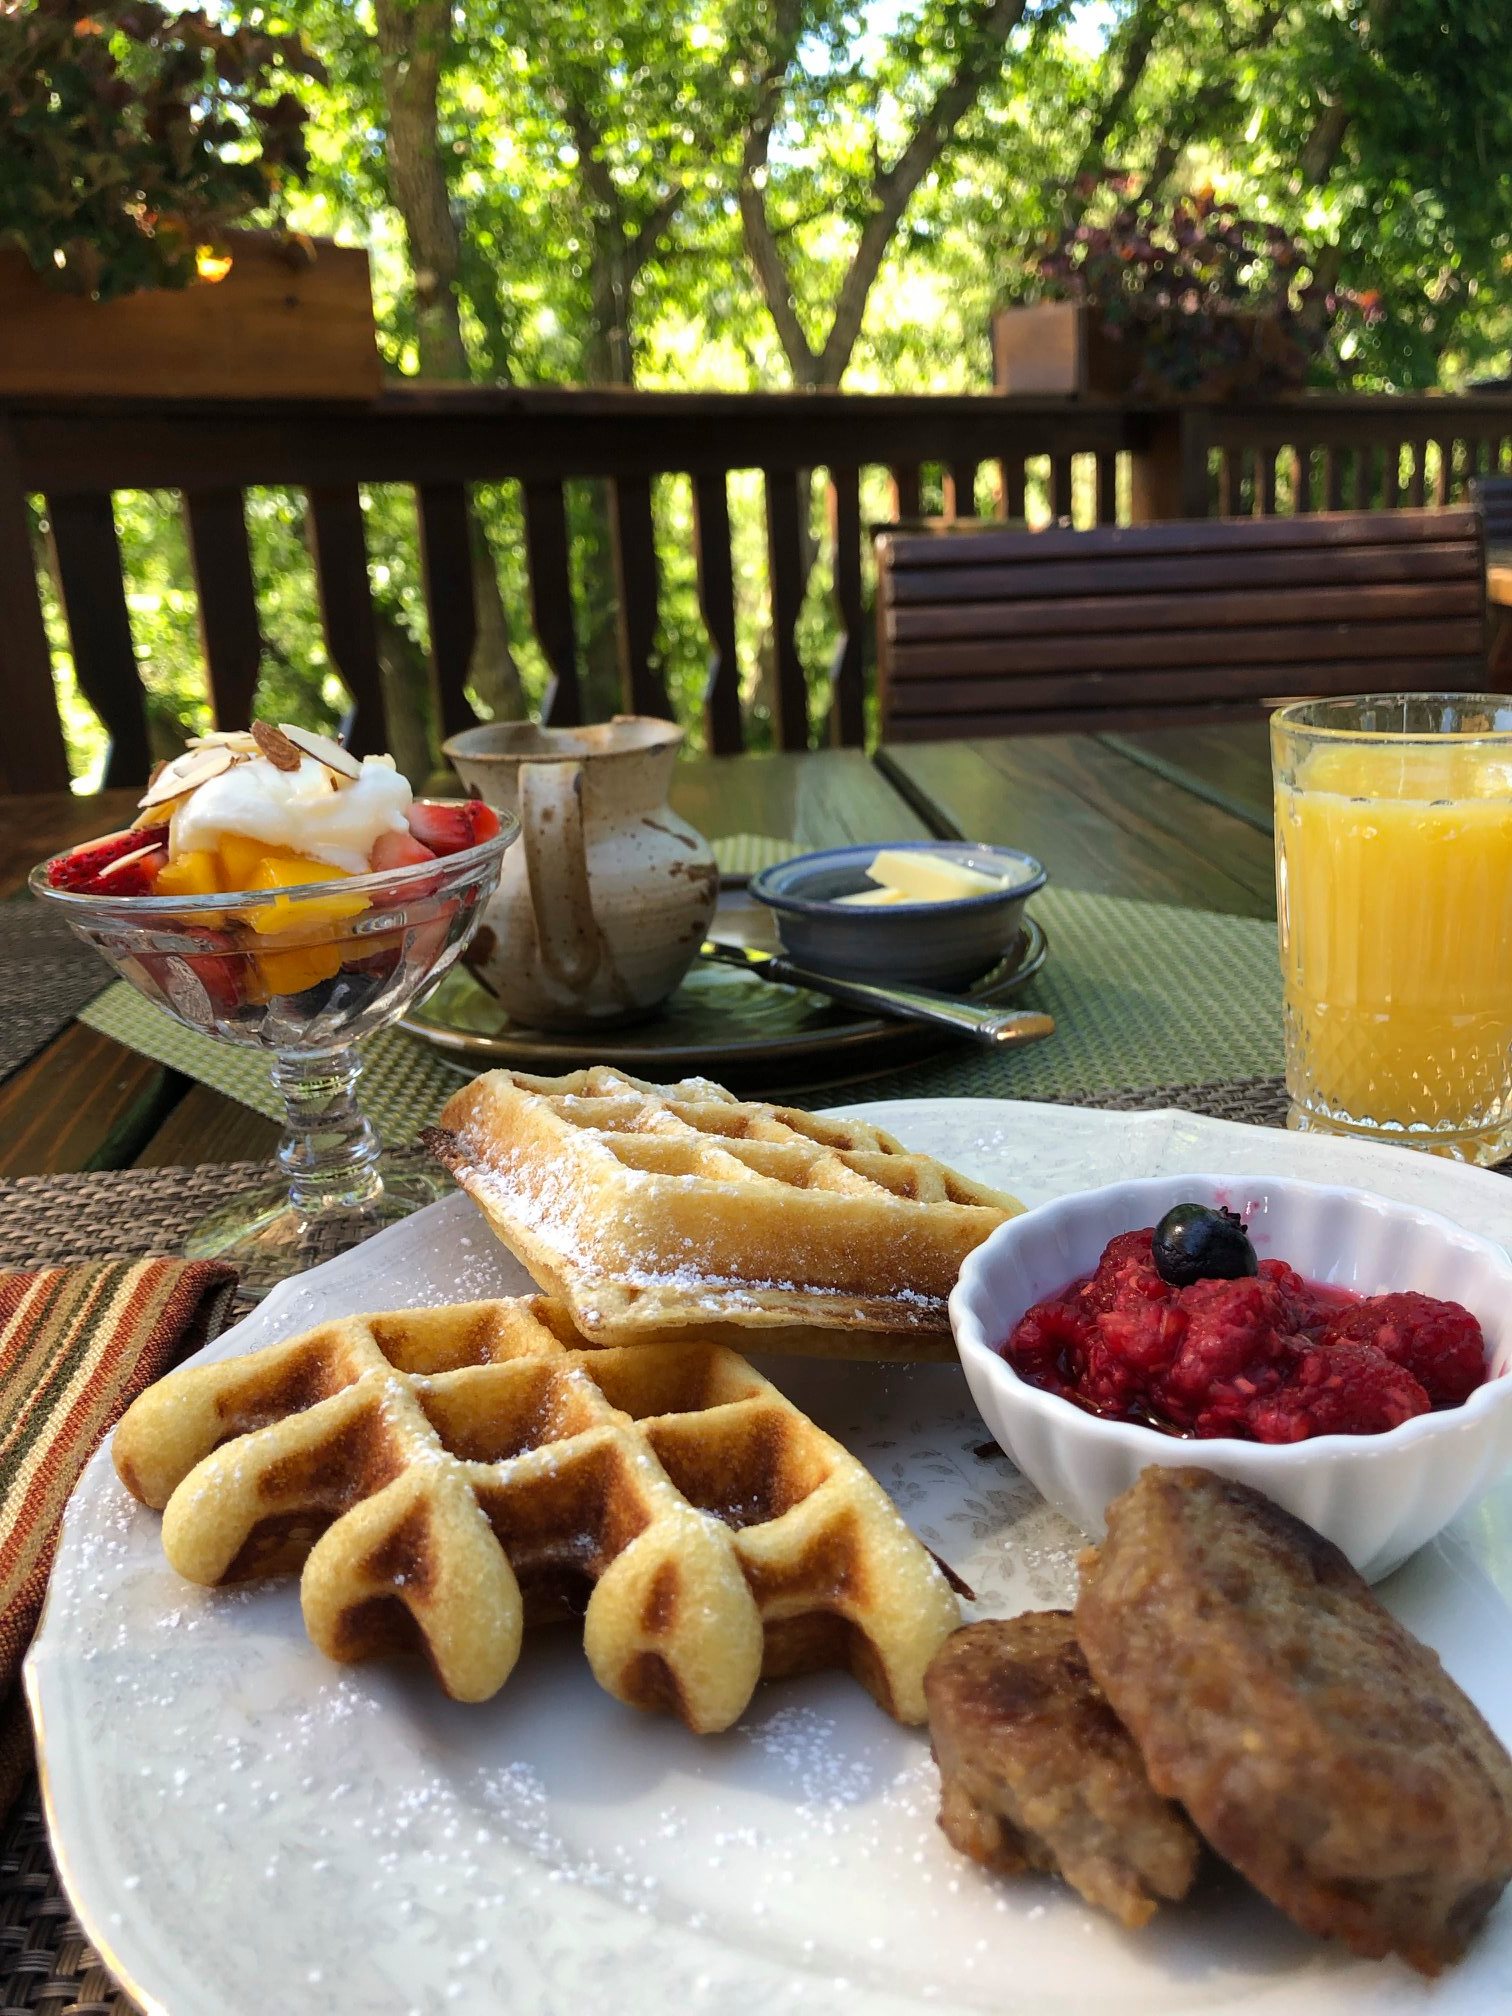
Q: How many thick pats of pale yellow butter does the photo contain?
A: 2